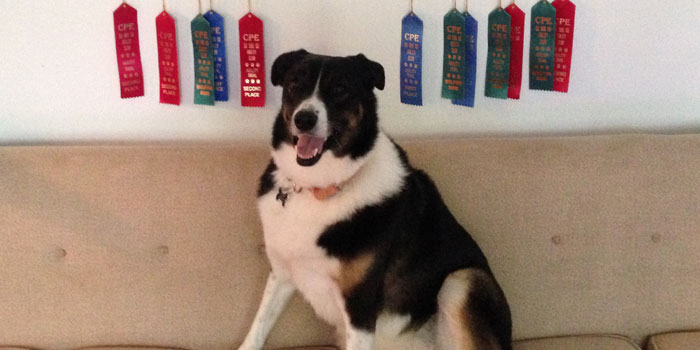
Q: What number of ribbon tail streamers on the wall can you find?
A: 12